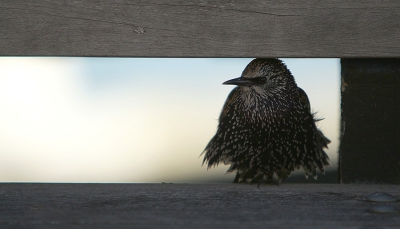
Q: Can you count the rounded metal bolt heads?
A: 2